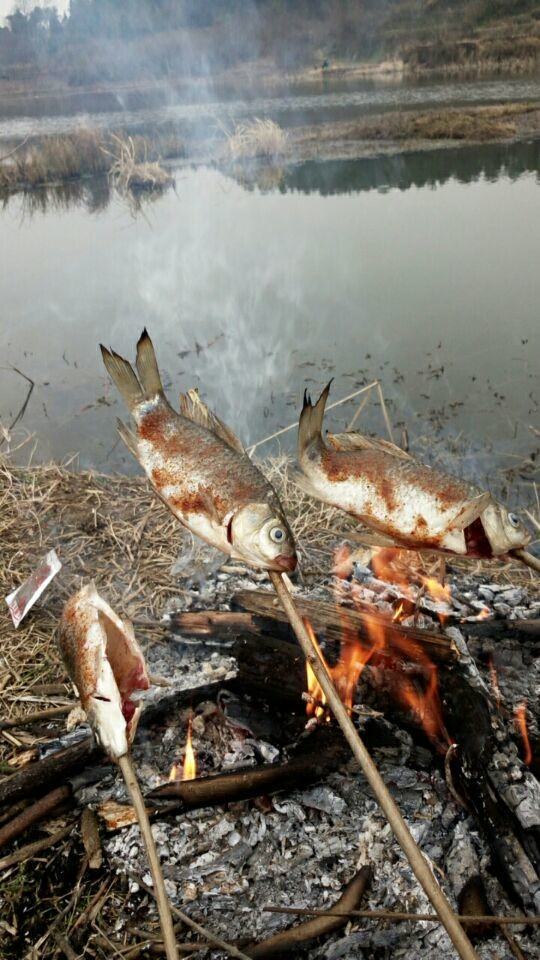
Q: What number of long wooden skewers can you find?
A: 3